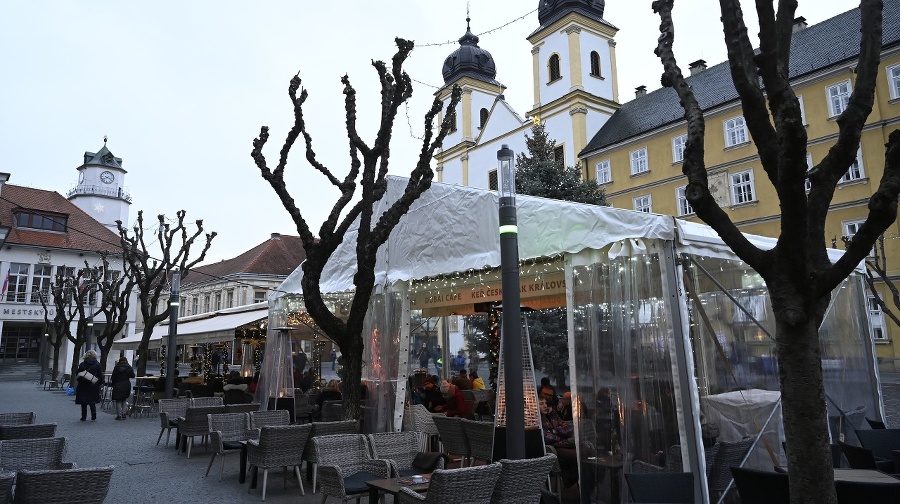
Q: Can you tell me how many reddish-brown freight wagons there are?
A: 0